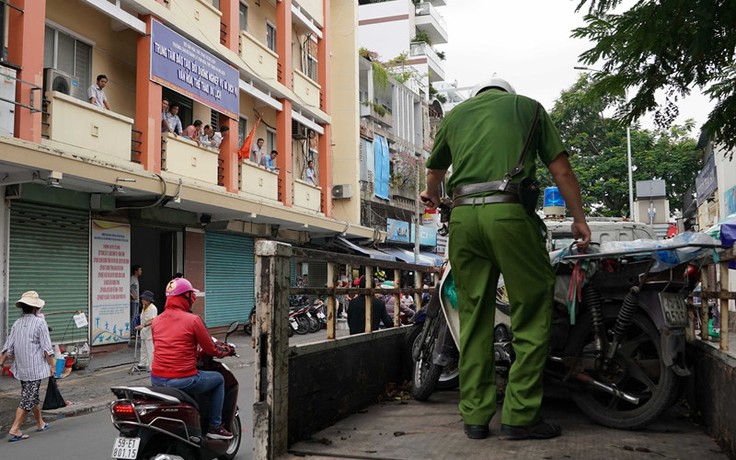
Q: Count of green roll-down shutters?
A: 2